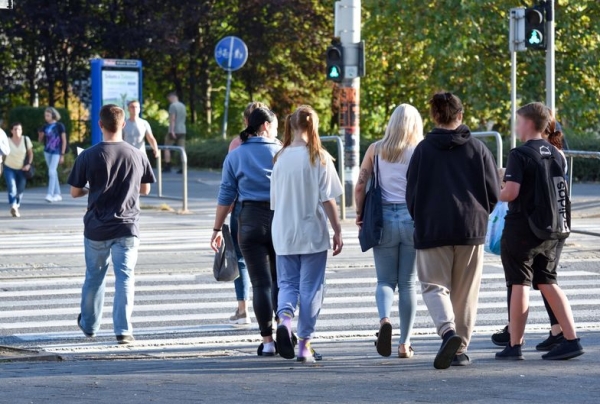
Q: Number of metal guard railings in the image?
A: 4